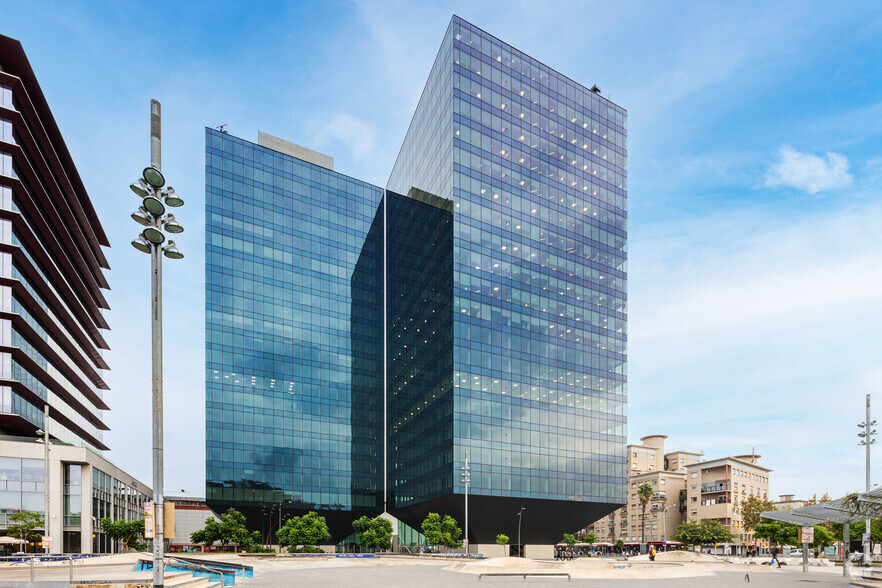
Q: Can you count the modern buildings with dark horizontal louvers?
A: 1